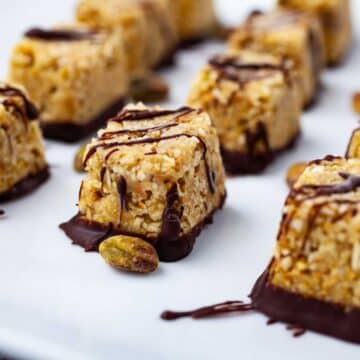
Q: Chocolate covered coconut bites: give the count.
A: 10